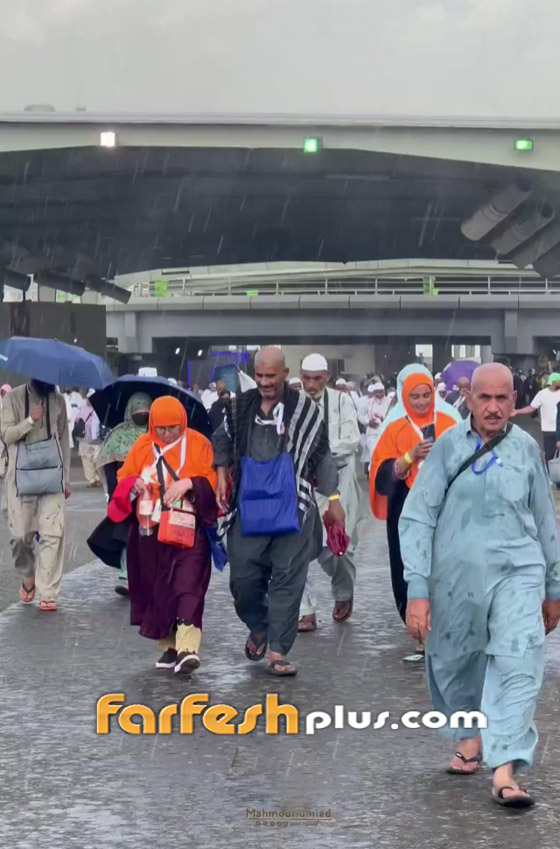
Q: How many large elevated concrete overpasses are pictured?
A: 2